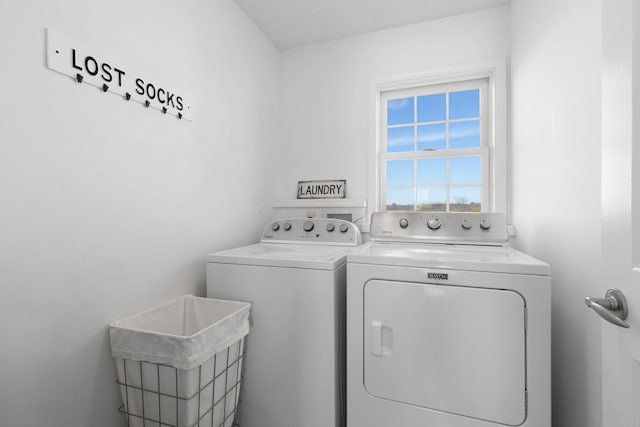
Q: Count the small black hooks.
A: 6